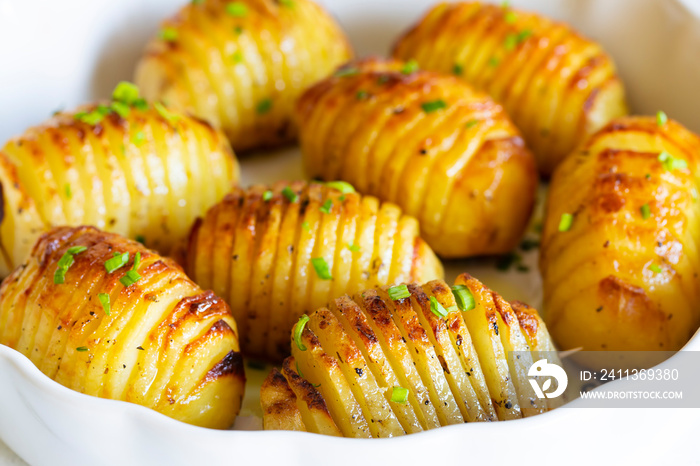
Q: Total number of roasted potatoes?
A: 8